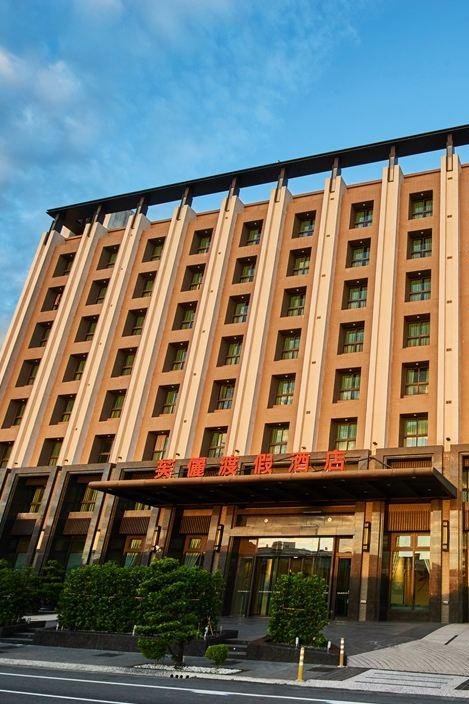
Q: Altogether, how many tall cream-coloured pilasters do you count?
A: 9